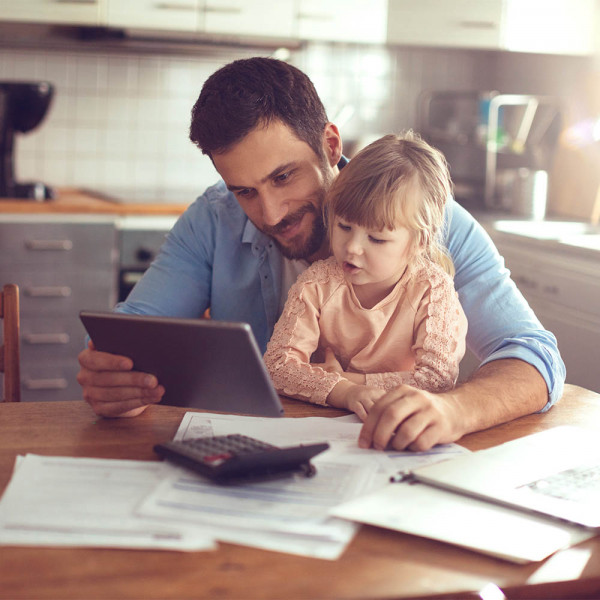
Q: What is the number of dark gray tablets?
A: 1